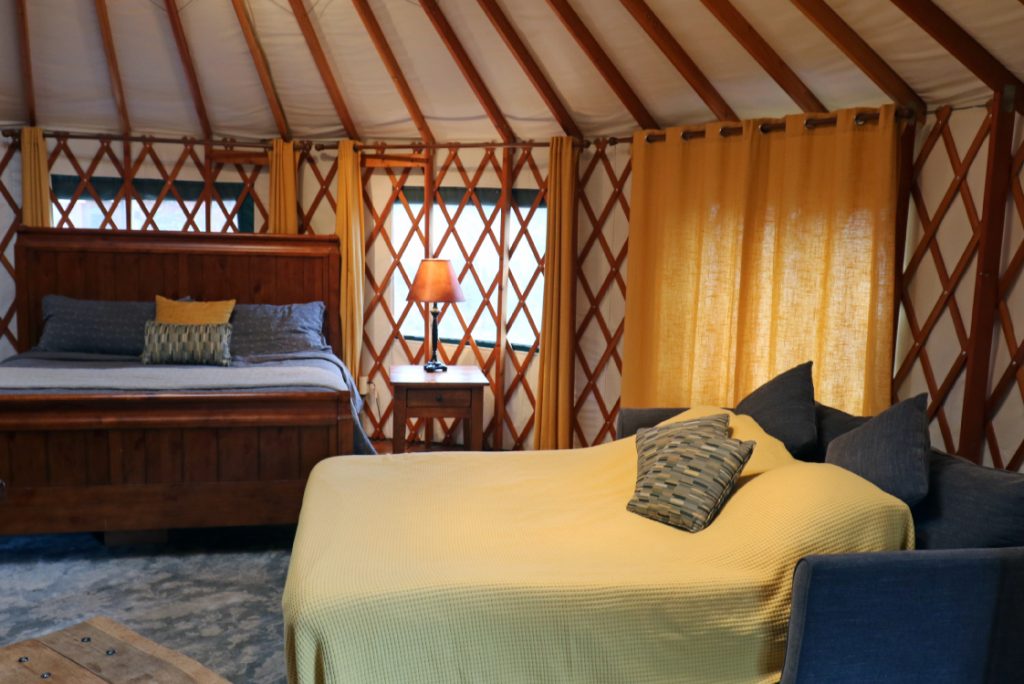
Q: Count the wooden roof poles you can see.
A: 13